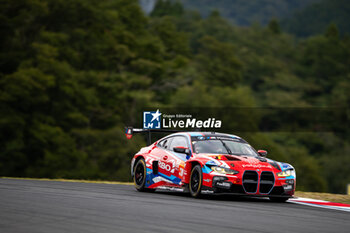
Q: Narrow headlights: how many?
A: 2